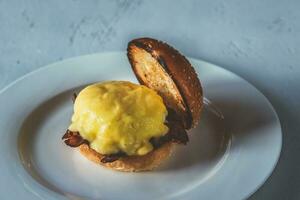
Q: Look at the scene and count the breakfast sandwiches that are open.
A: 1